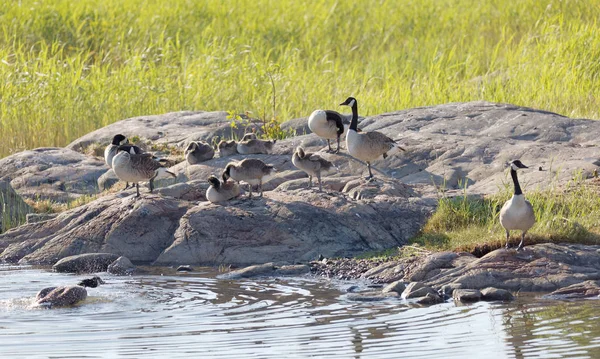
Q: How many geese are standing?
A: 7